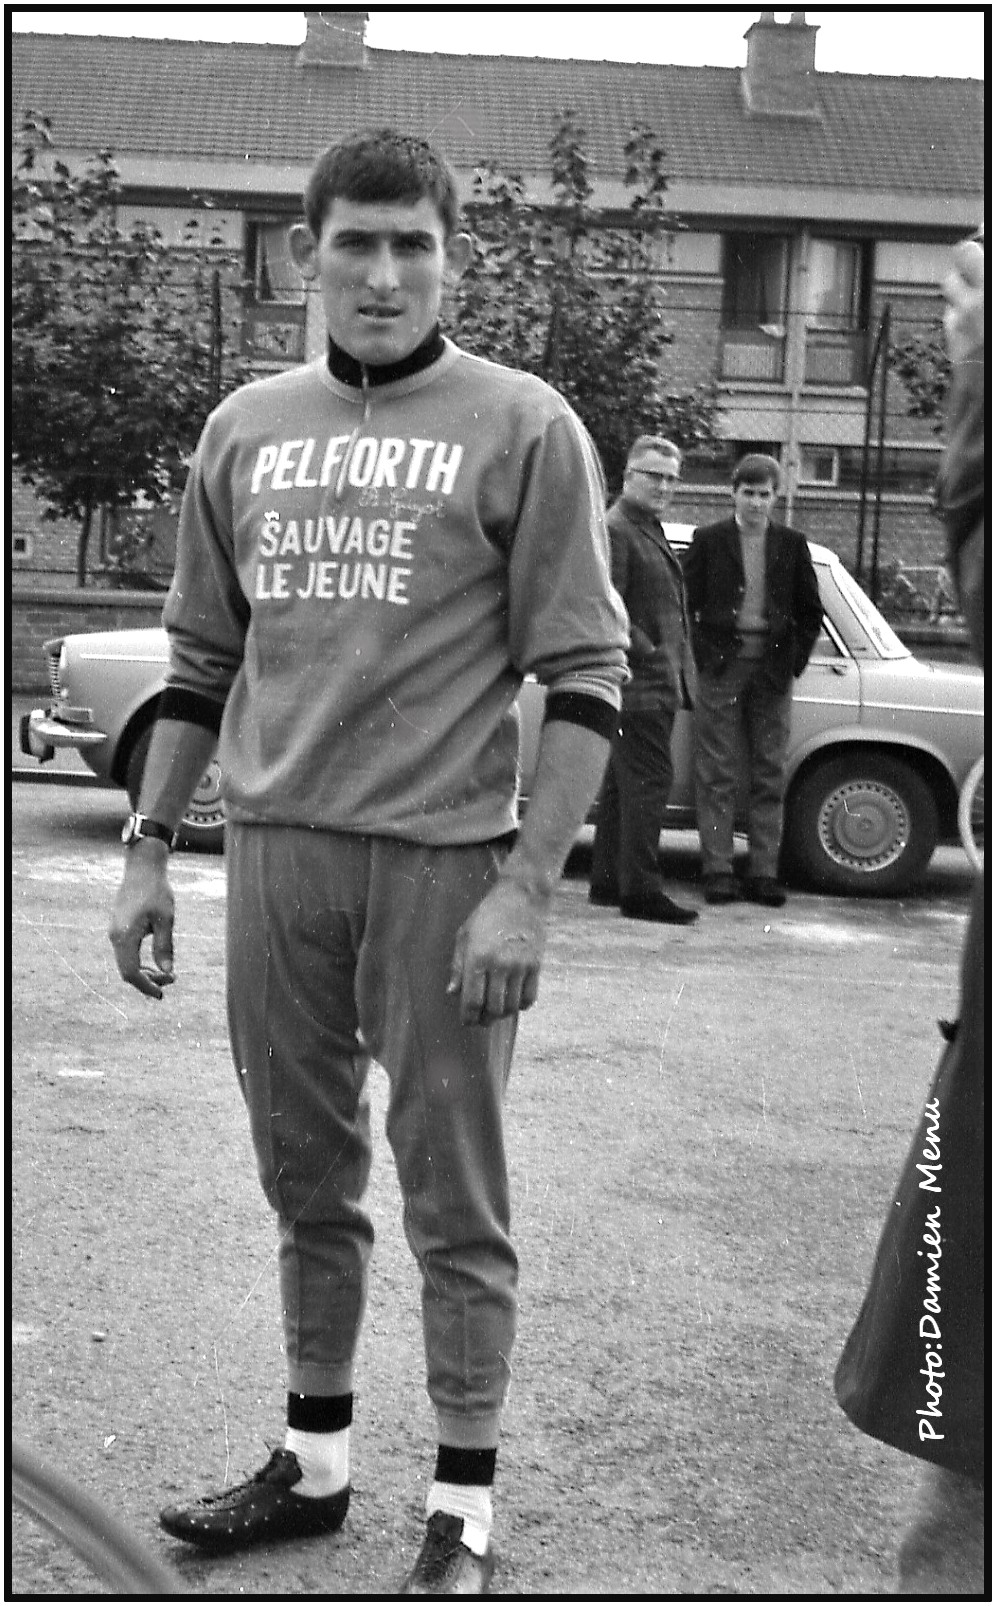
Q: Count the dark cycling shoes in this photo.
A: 2